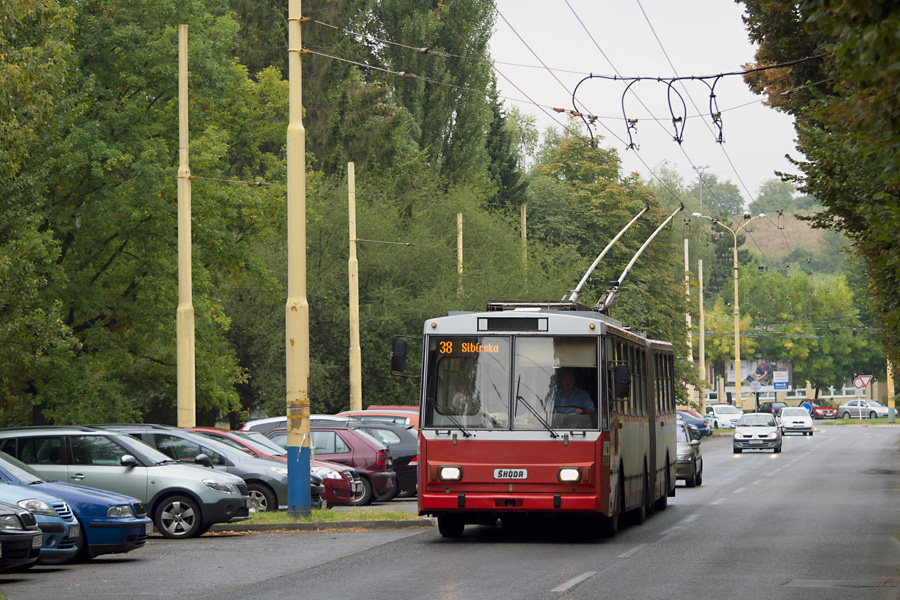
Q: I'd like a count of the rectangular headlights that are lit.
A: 2